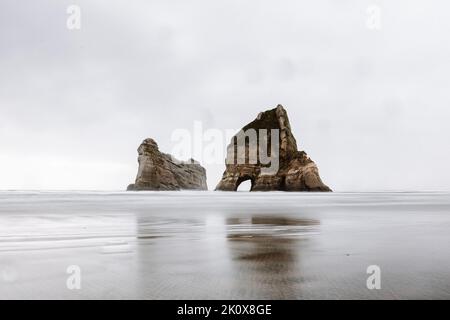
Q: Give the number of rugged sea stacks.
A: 2